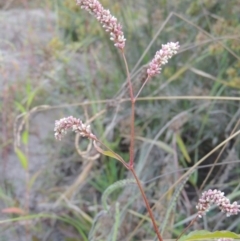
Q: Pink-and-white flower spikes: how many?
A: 4